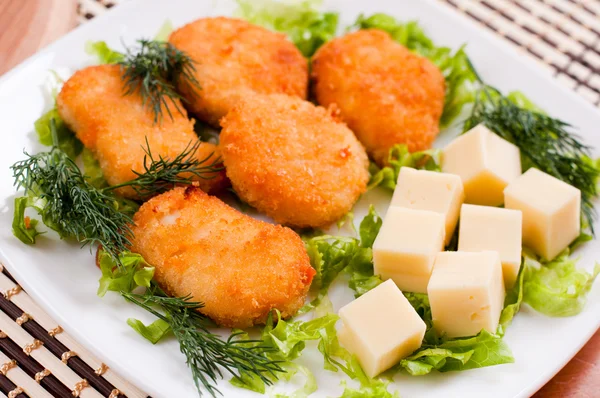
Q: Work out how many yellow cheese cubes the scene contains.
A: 7